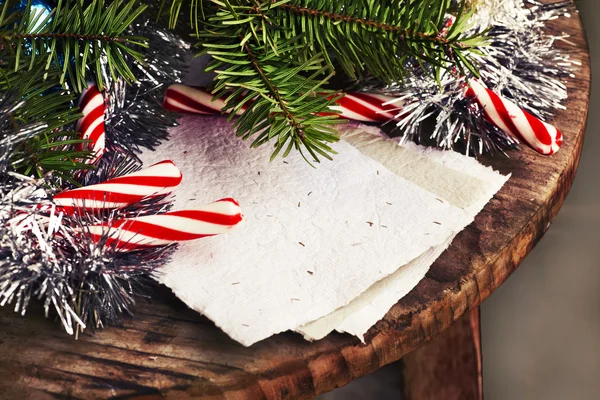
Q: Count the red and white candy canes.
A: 5